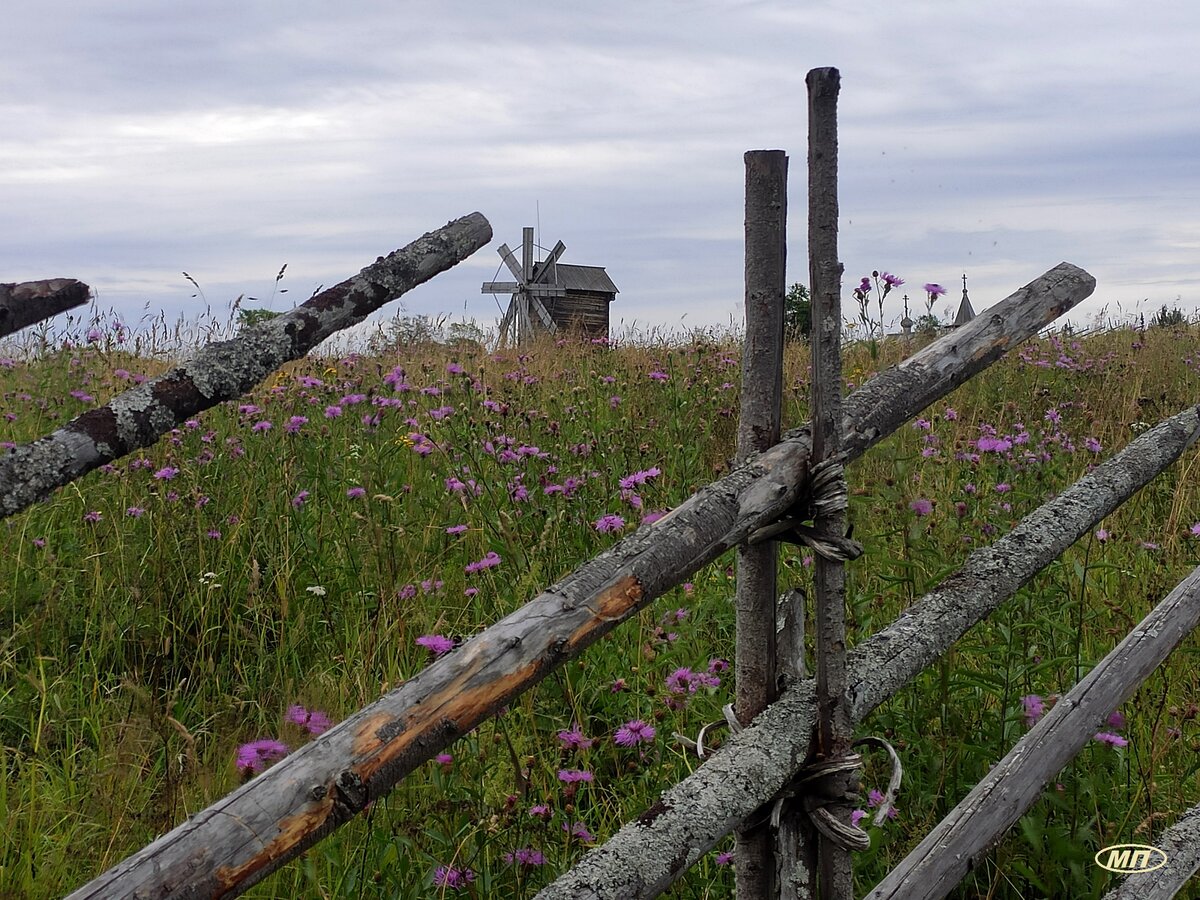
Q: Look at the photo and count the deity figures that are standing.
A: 0